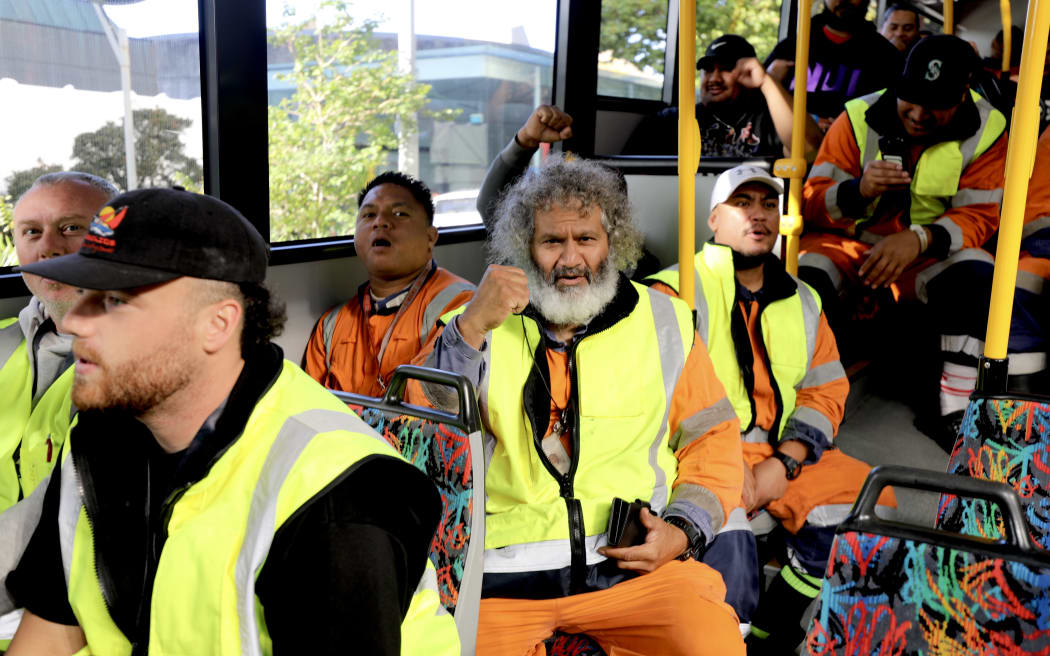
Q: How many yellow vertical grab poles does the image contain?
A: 5